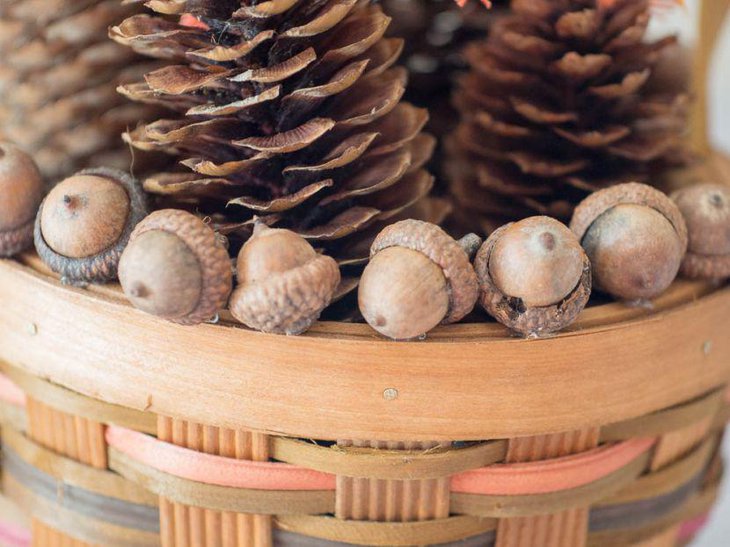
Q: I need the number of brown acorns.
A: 8